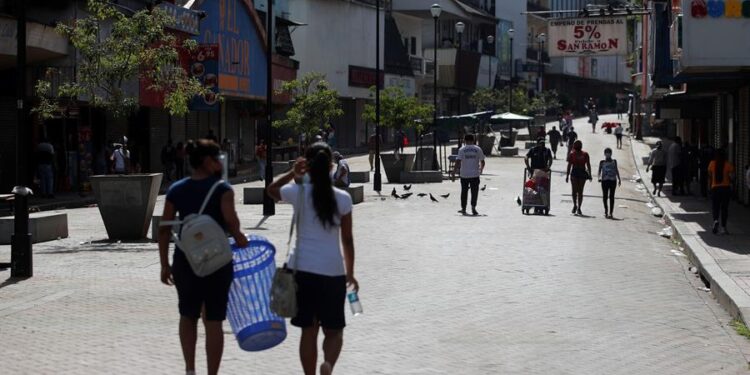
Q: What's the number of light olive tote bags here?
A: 1